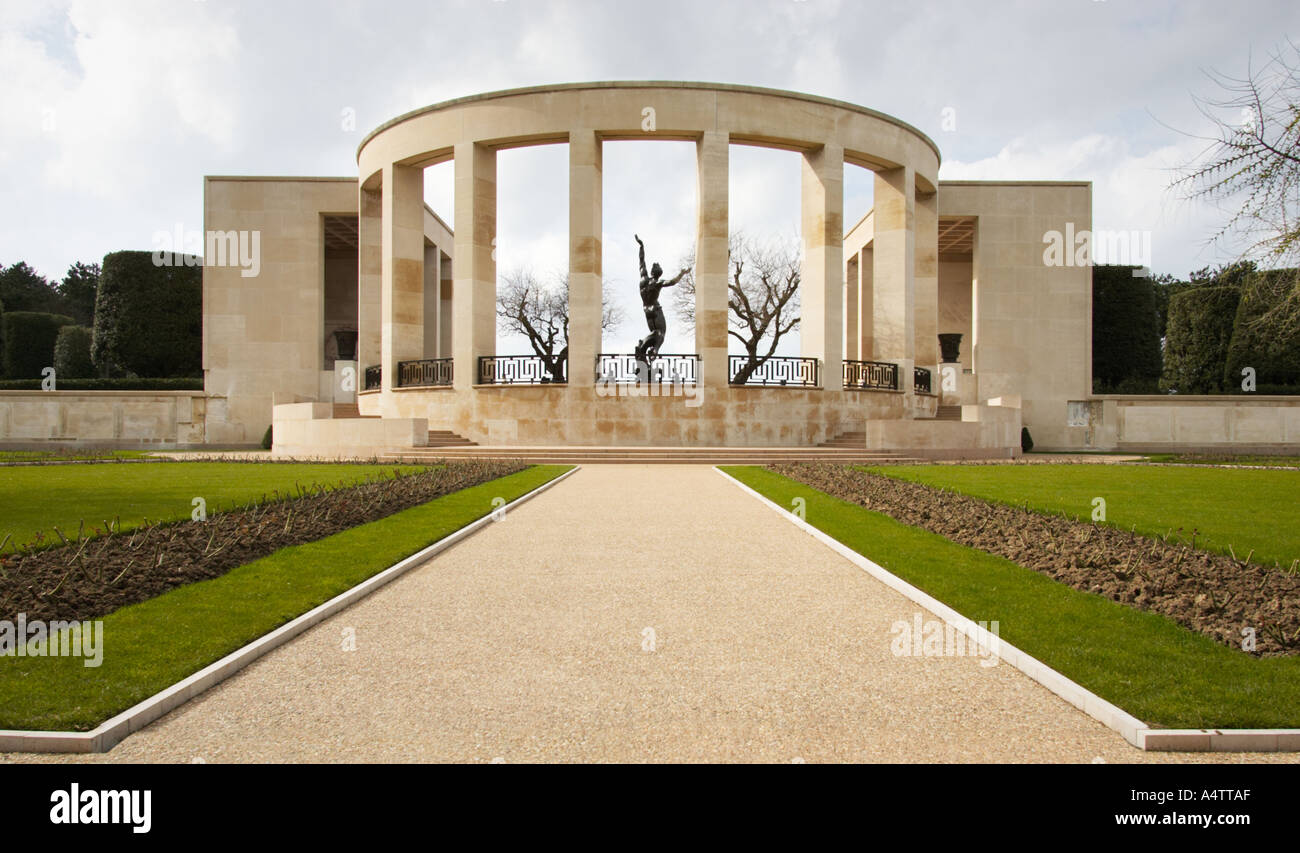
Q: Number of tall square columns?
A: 8